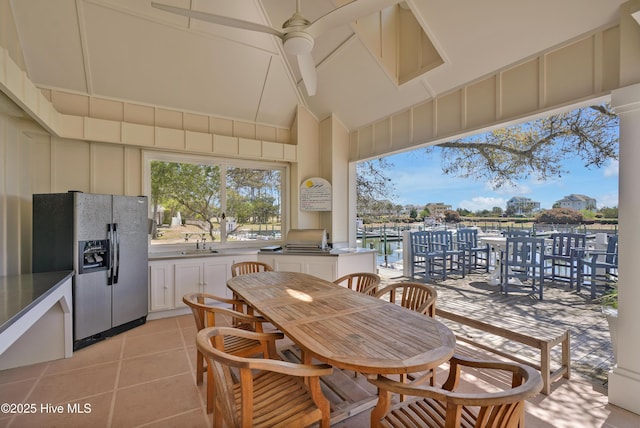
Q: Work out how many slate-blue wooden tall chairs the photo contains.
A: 7